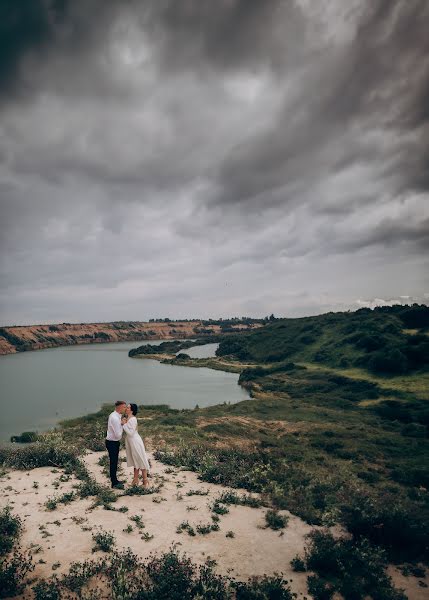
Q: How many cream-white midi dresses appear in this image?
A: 1